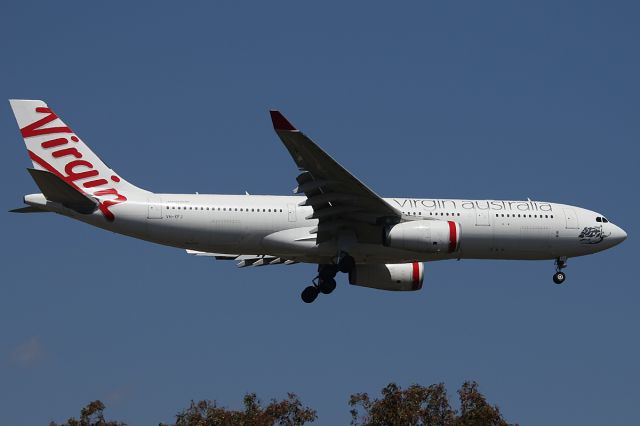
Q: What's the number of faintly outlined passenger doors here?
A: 4